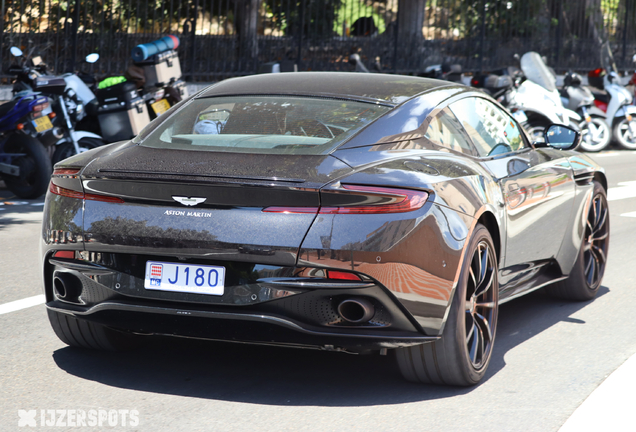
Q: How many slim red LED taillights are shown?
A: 2